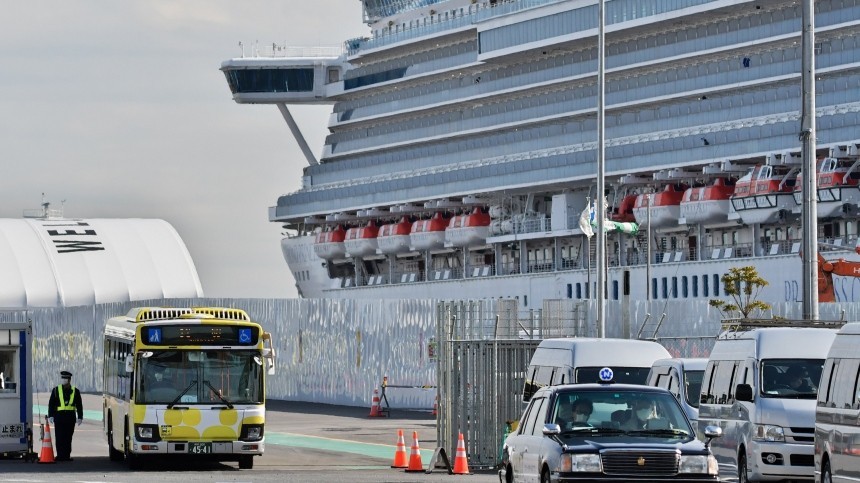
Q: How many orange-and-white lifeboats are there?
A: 9